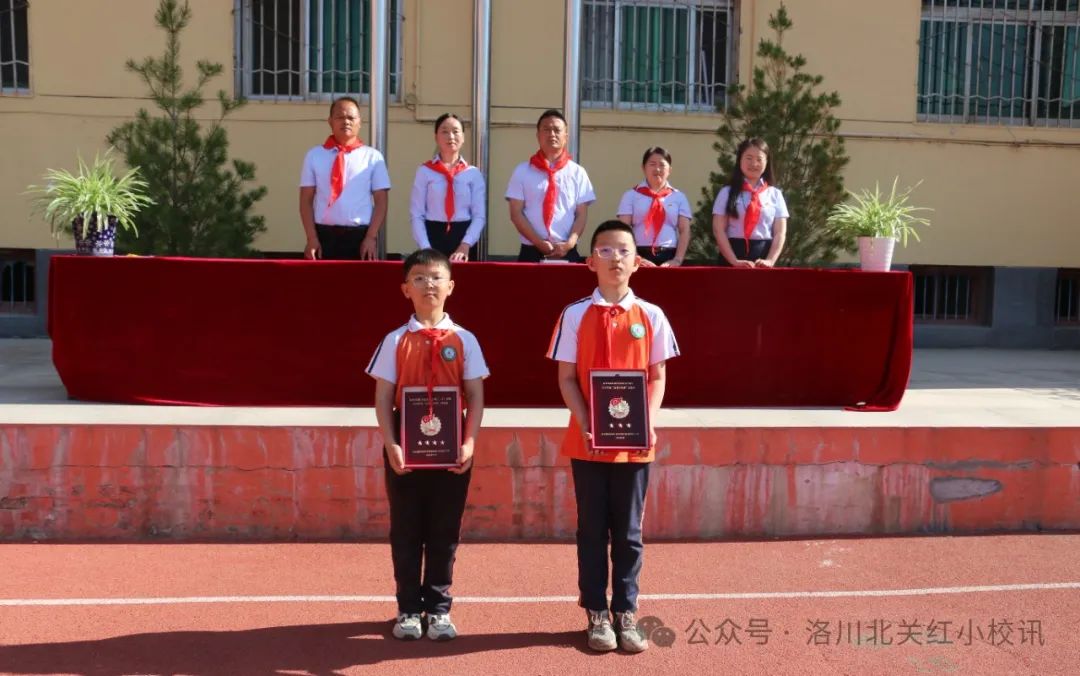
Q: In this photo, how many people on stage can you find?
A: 5